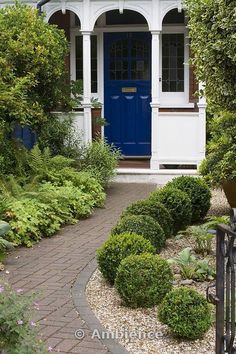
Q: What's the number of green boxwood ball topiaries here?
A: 7